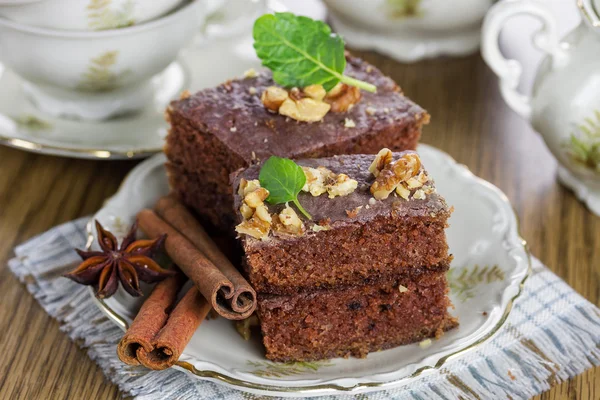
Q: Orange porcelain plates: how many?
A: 0